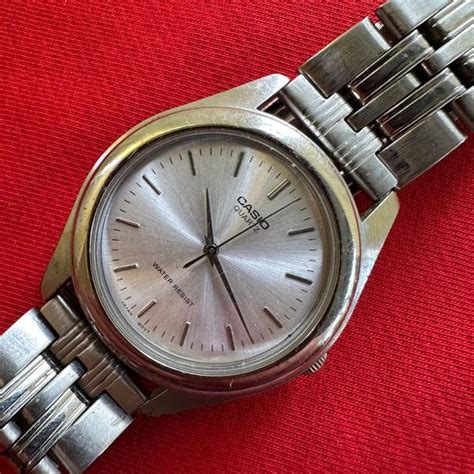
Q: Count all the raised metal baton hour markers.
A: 12